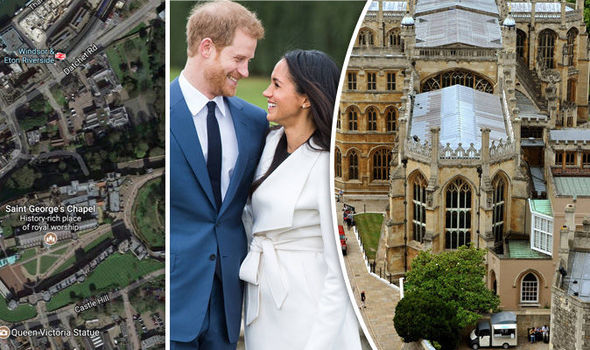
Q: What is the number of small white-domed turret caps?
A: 2